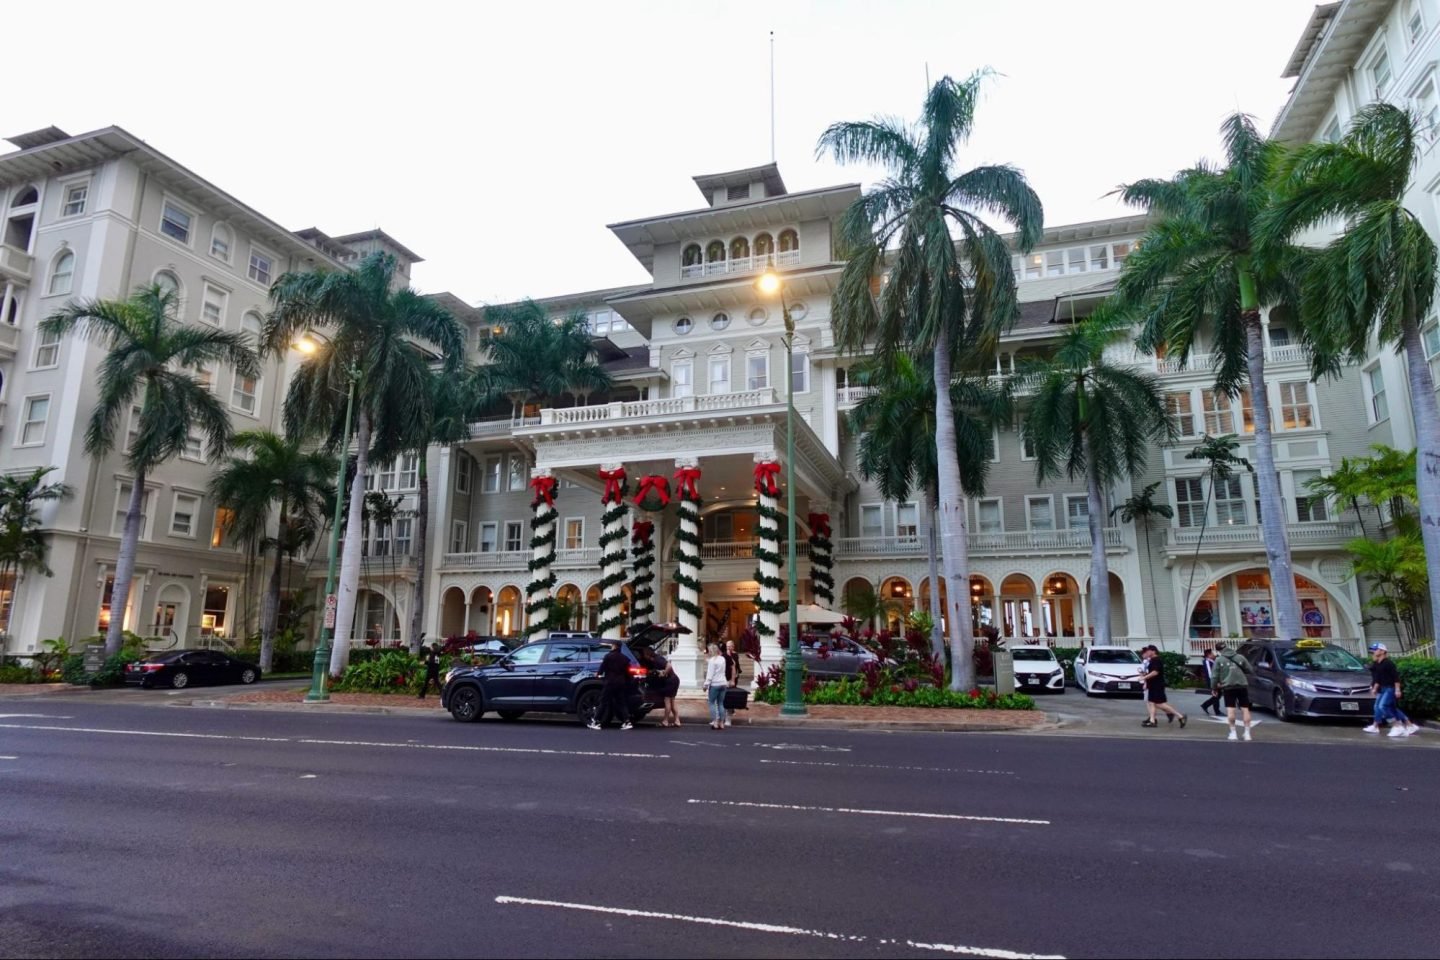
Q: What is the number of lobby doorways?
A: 1